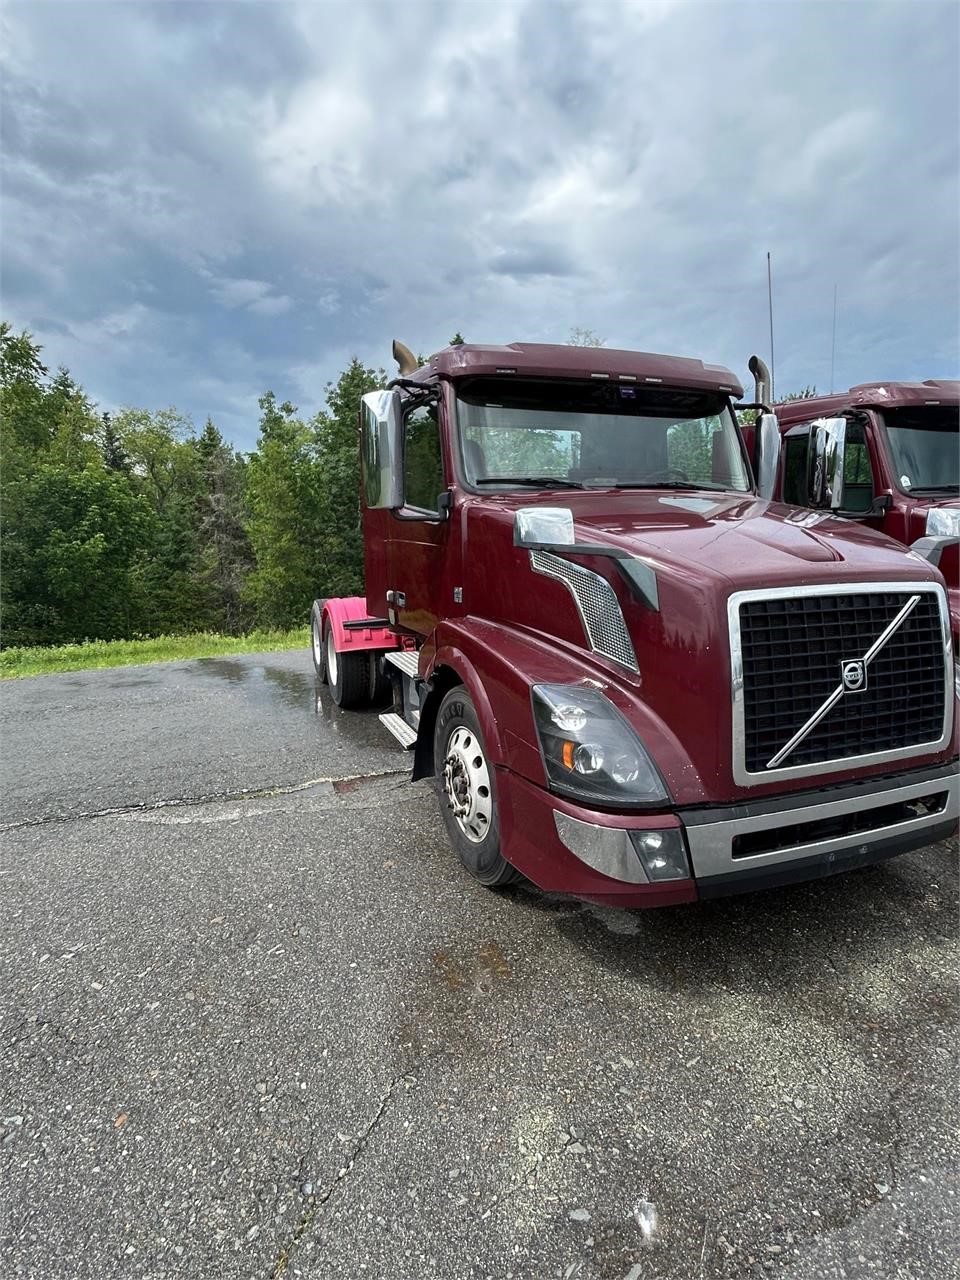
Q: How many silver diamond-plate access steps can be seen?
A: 2